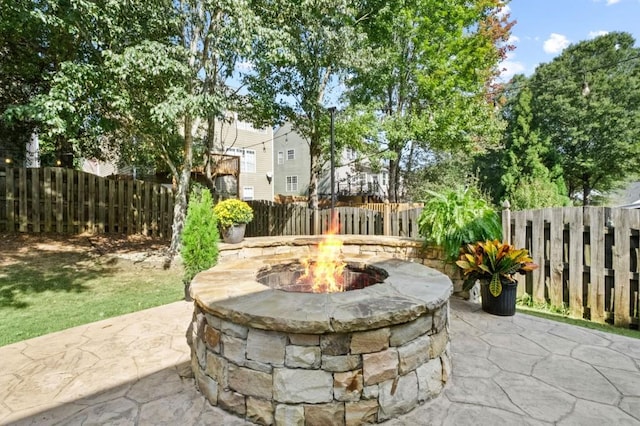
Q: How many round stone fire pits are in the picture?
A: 1